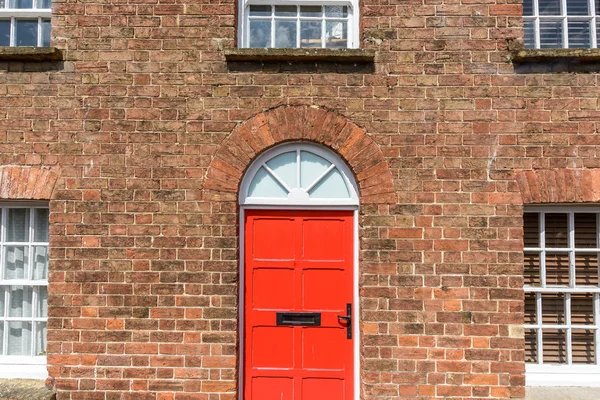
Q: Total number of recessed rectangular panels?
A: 8